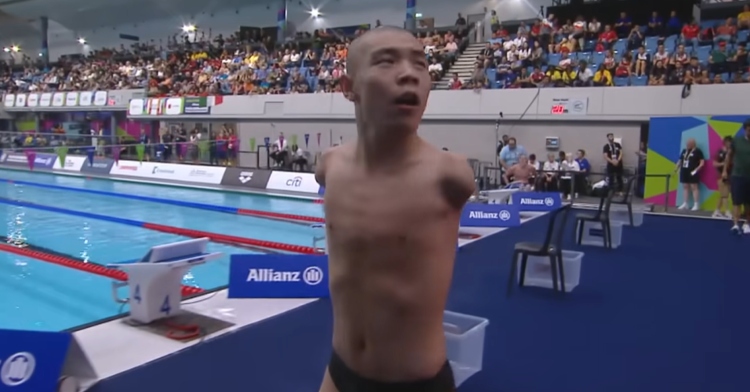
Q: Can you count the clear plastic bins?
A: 4